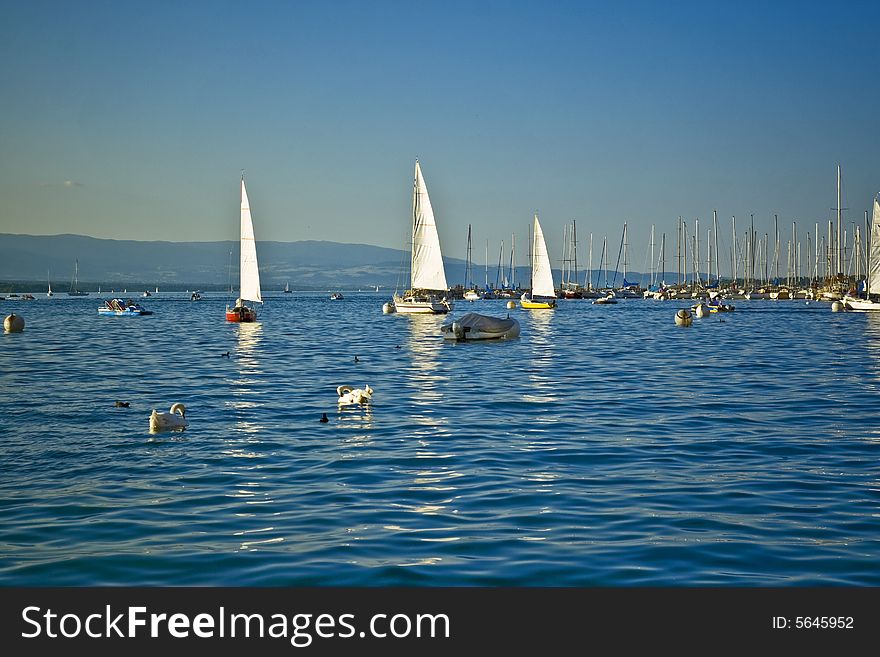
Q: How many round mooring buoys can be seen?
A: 6